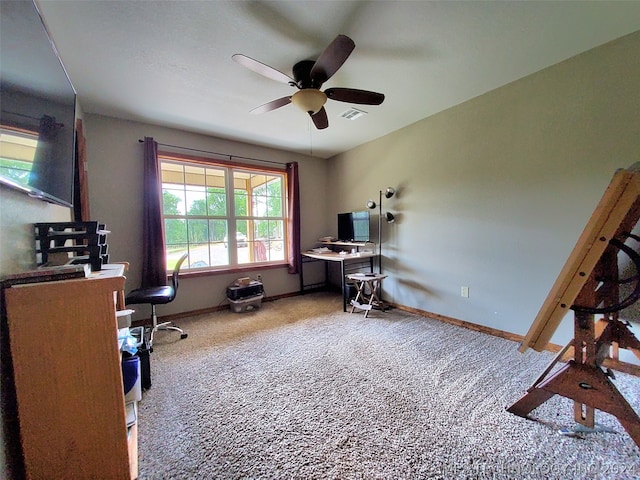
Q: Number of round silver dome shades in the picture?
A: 3